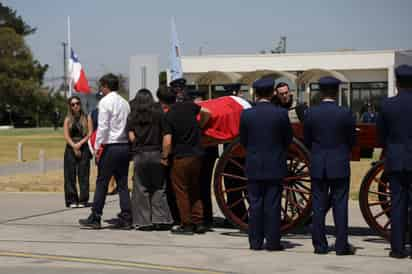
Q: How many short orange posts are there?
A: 0